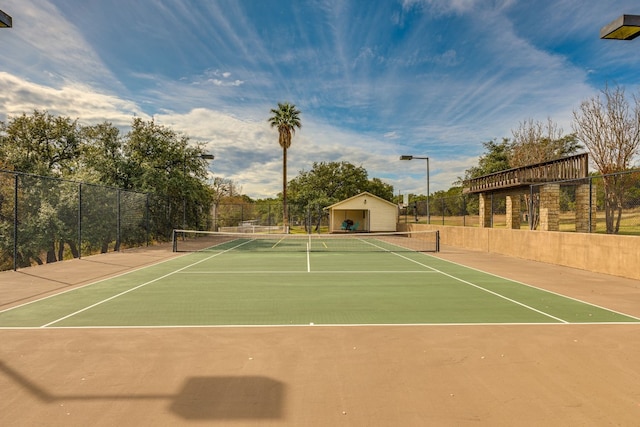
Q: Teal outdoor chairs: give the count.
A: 2